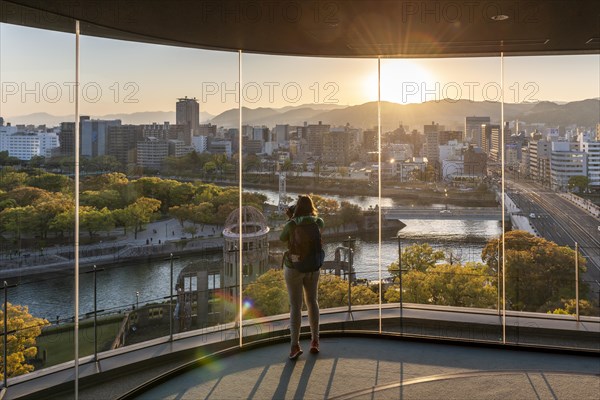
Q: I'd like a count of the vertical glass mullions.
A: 4